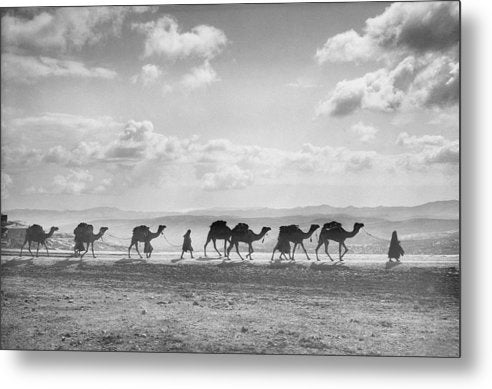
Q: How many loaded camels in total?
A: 7